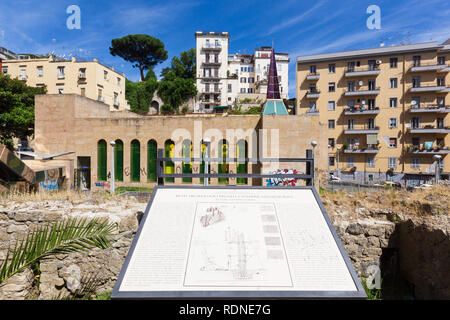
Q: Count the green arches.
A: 9